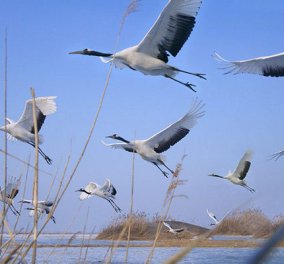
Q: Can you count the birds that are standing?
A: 0